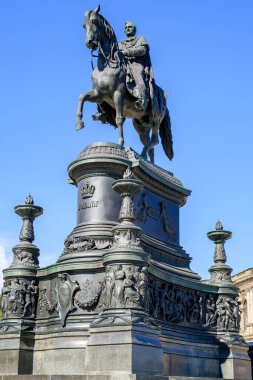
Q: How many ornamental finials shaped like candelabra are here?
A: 3